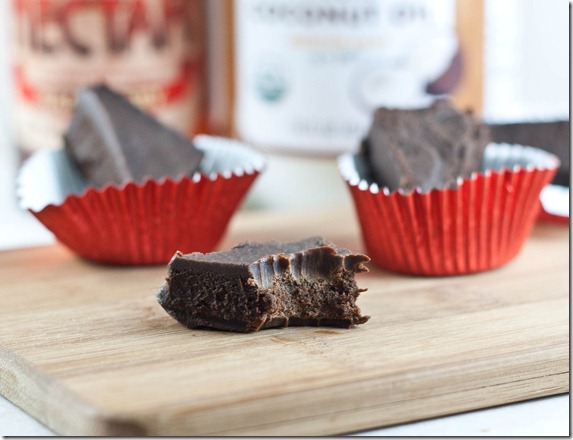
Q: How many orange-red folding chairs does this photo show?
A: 0